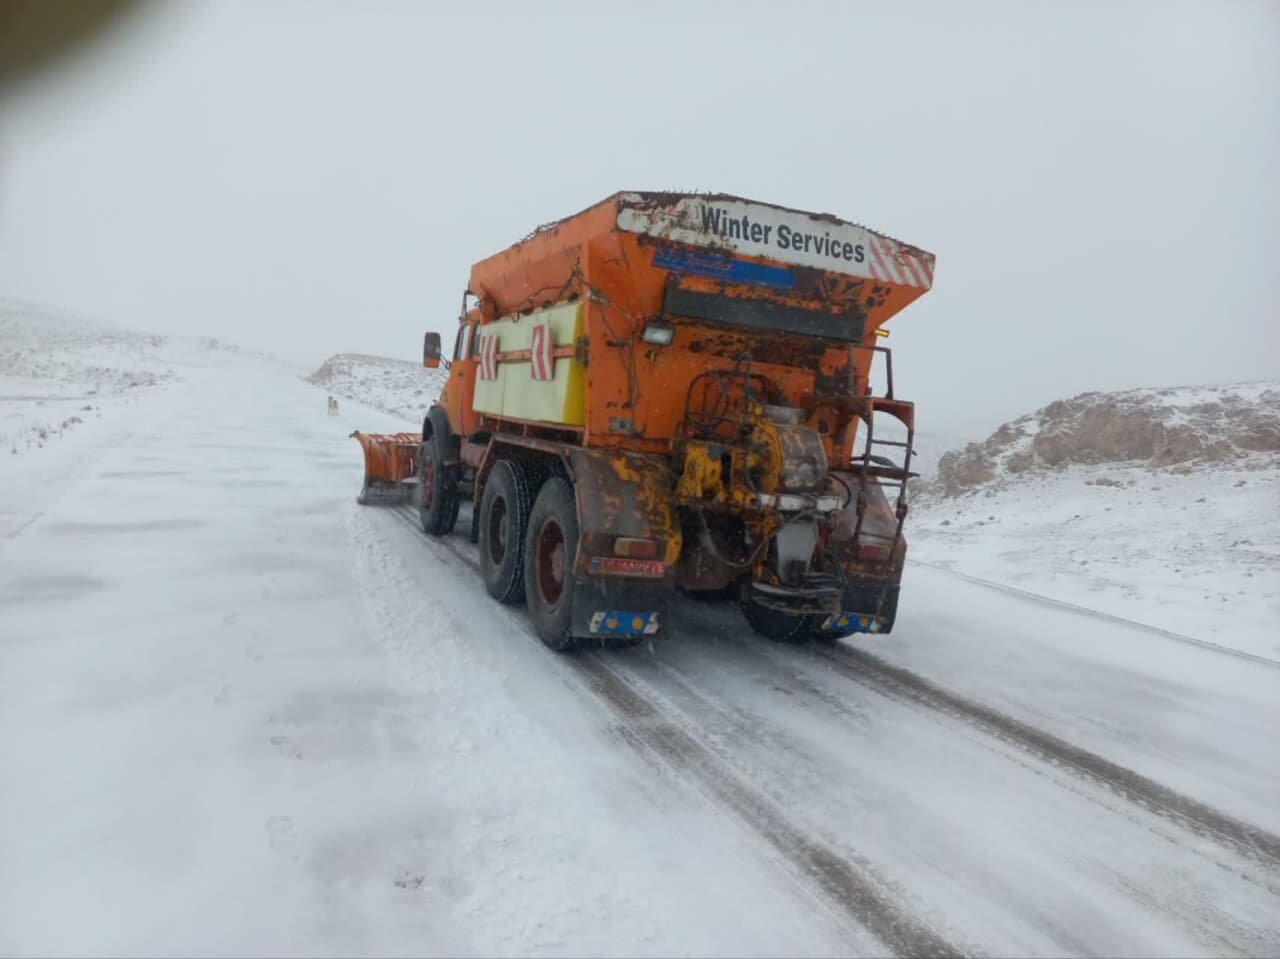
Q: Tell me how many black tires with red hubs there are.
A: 2